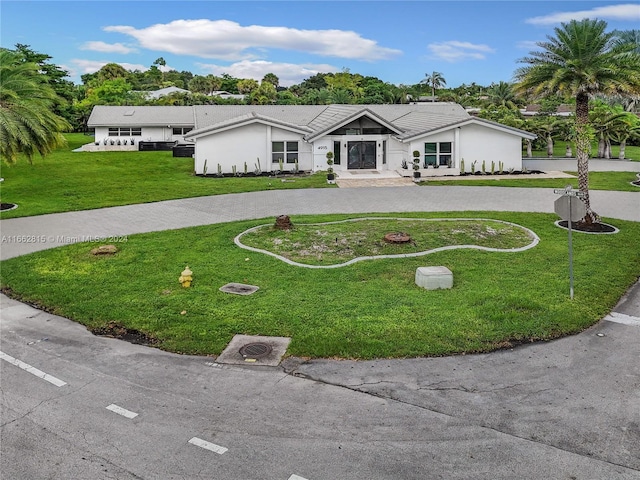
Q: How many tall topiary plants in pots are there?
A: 2